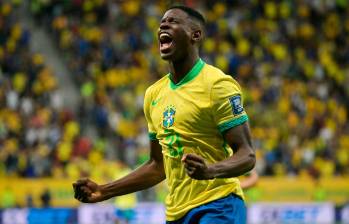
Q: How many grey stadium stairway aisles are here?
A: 1